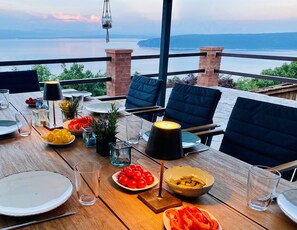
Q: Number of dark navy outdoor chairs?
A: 4